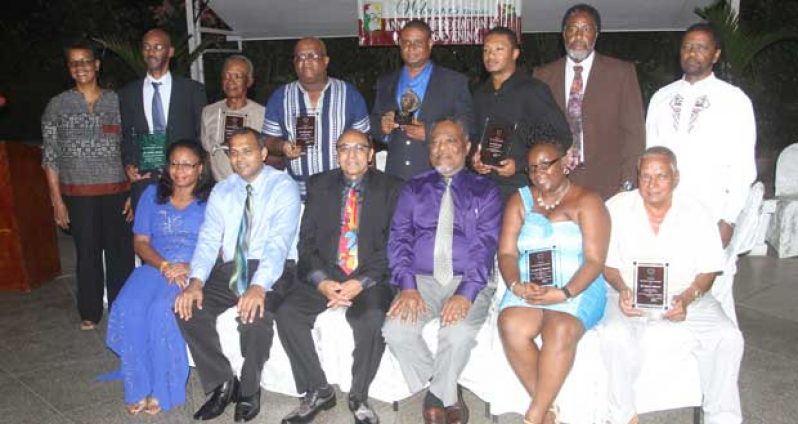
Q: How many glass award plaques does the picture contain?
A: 6